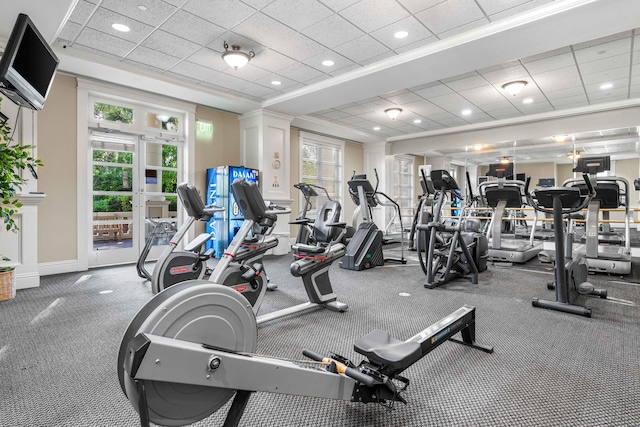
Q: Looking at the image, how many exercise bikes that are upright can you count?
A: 1